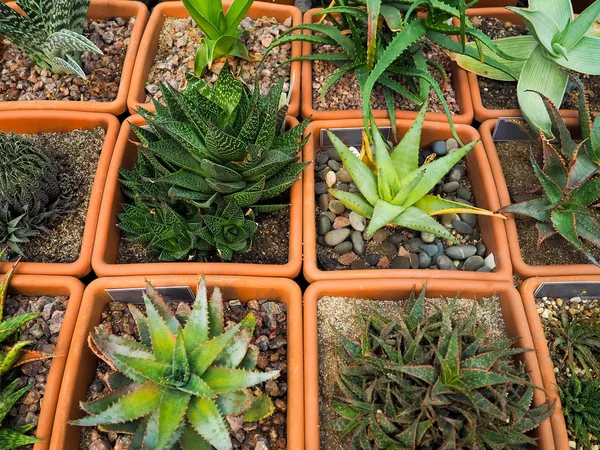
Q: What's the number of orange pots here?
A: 12